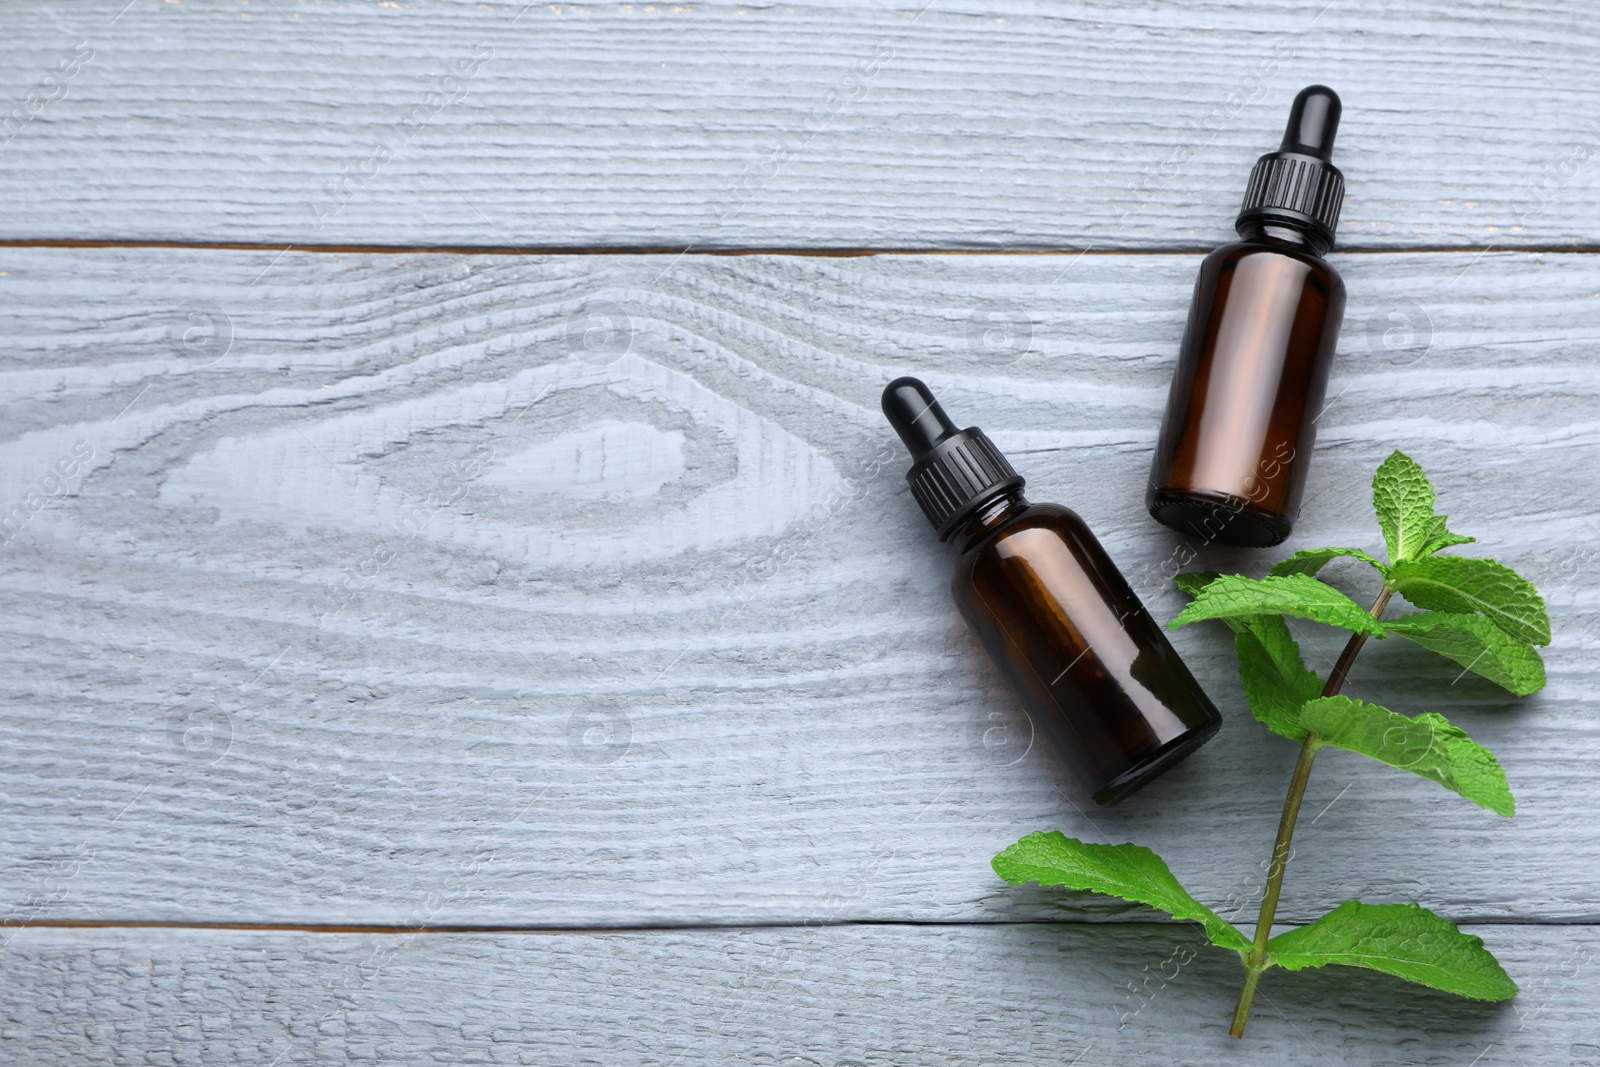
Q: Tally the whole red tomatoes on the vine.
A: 0